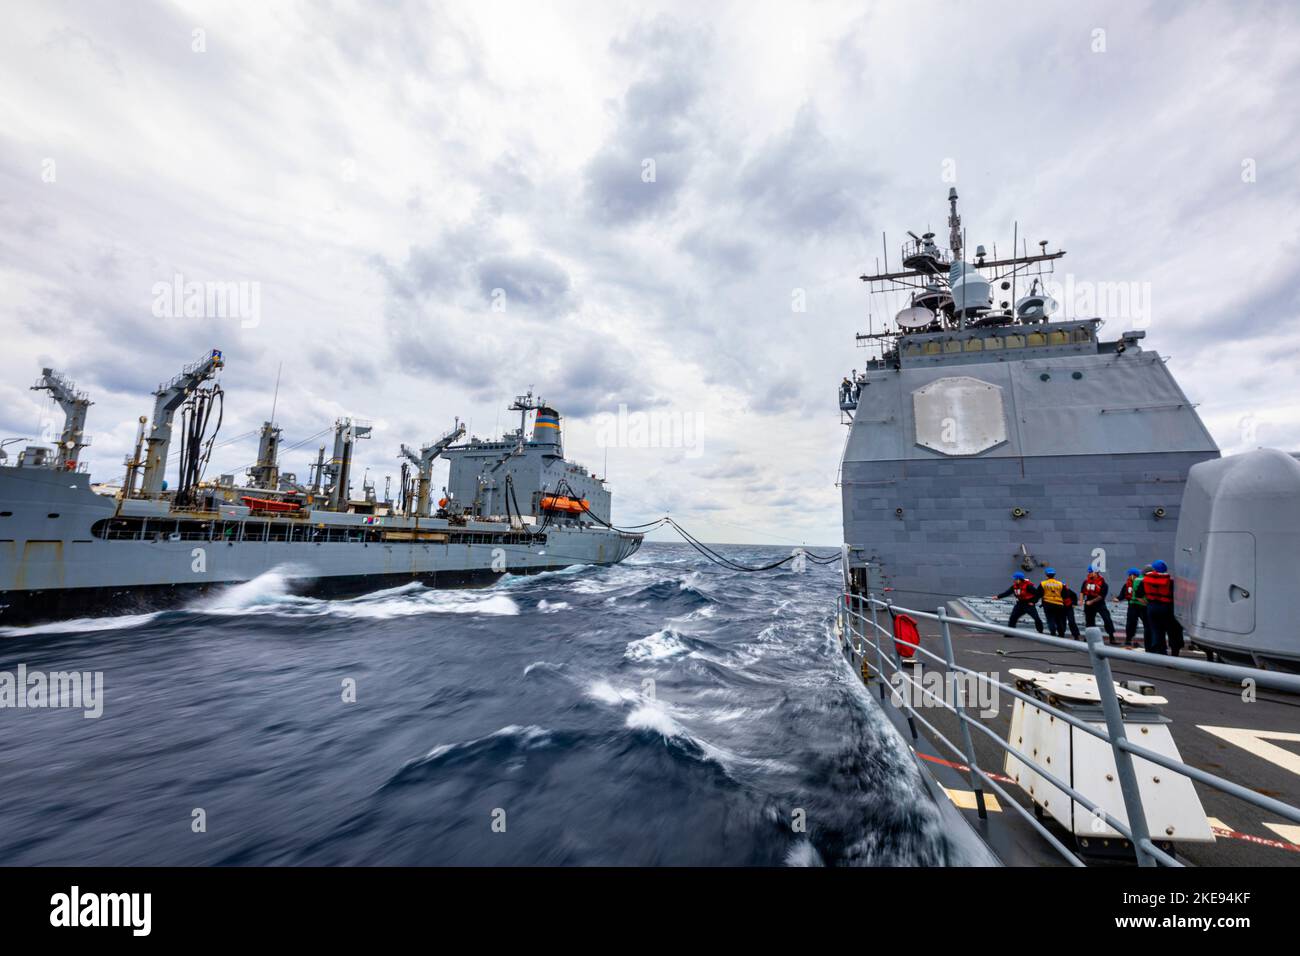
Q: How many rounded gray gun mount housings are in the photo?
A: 1